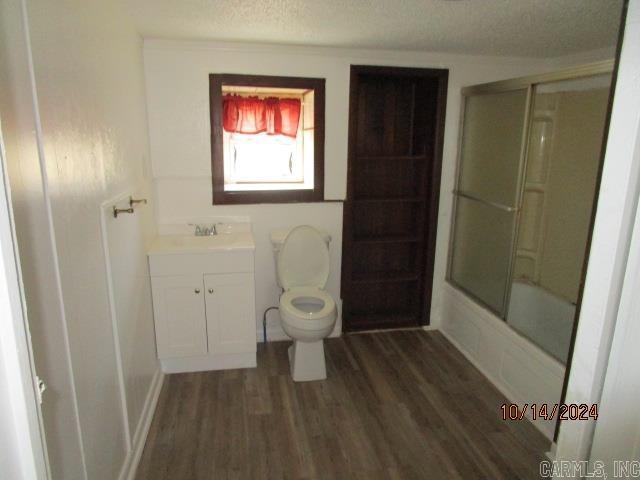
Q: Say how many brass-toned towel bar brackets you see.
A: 2